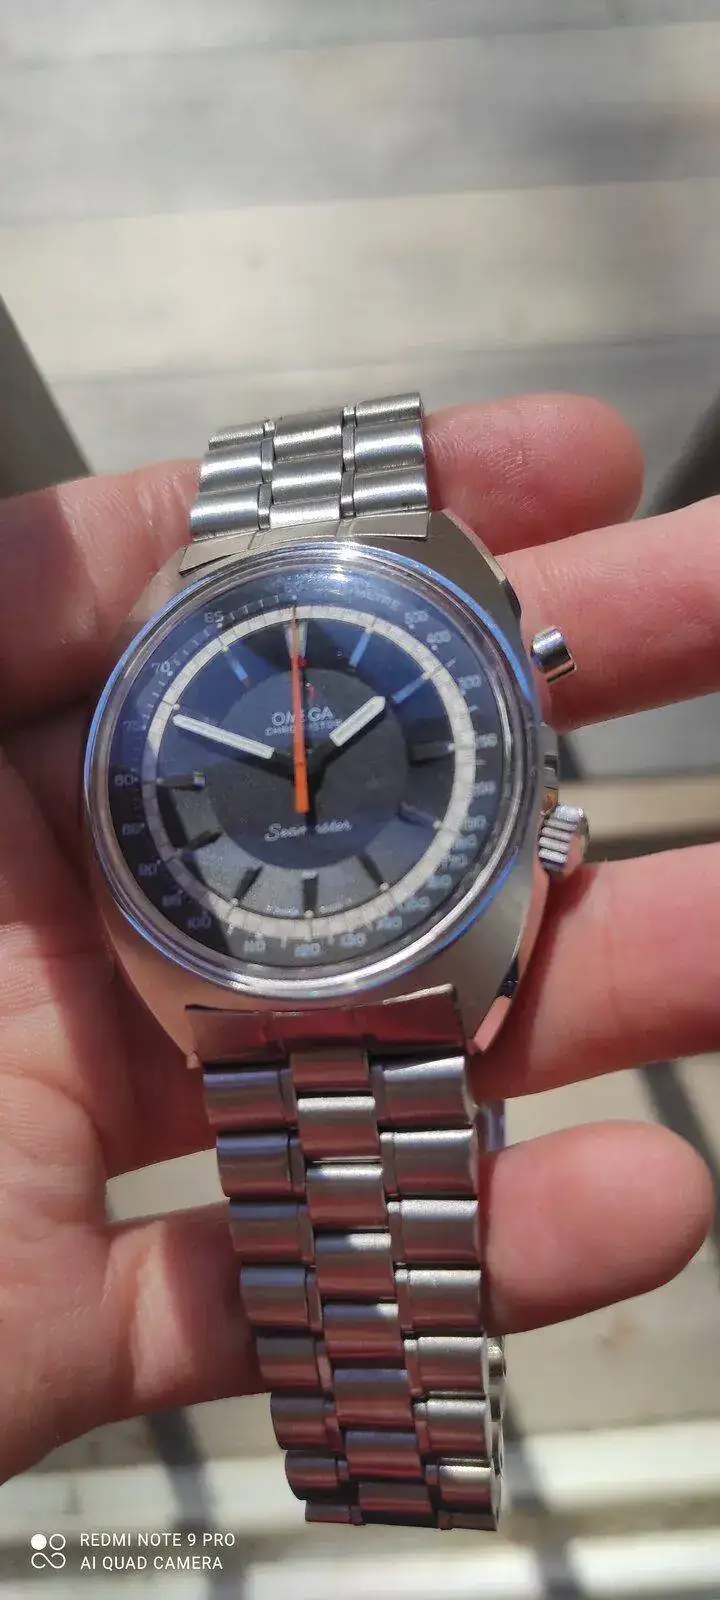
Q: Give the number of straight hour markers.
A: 11